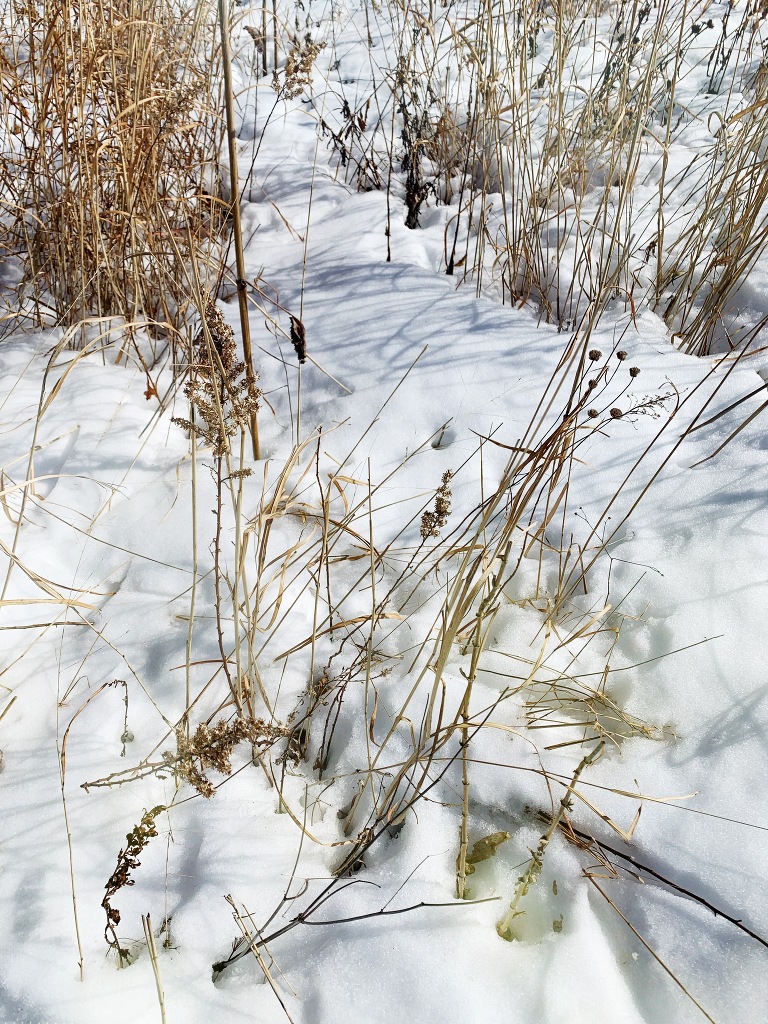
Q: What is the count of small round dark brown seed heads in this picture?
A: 6